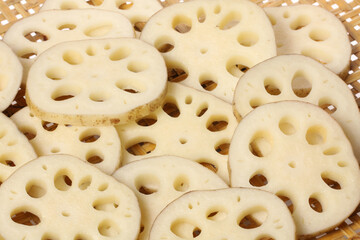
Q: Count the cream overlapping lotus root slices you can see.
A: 14